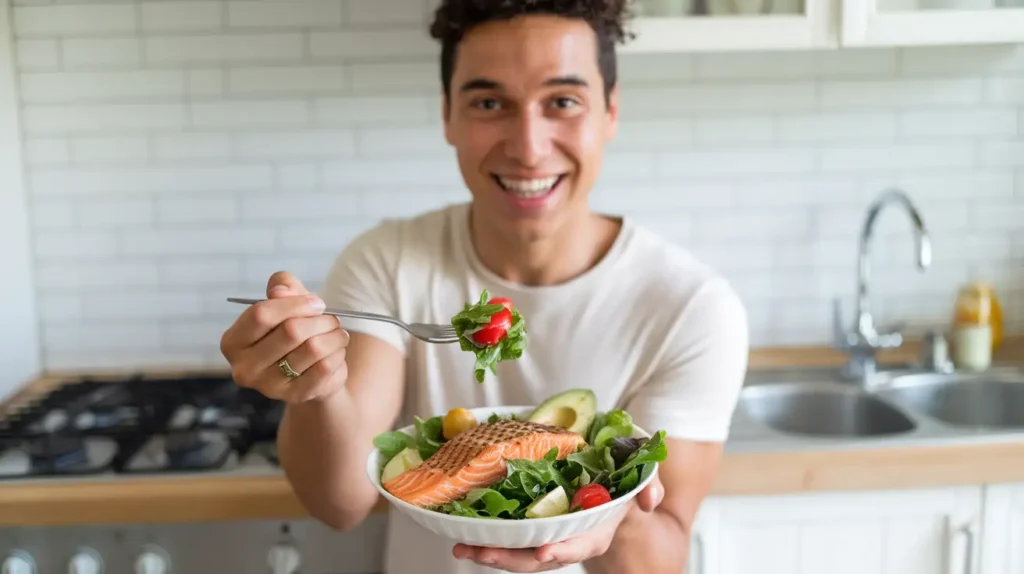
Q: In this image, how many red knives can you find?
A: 0